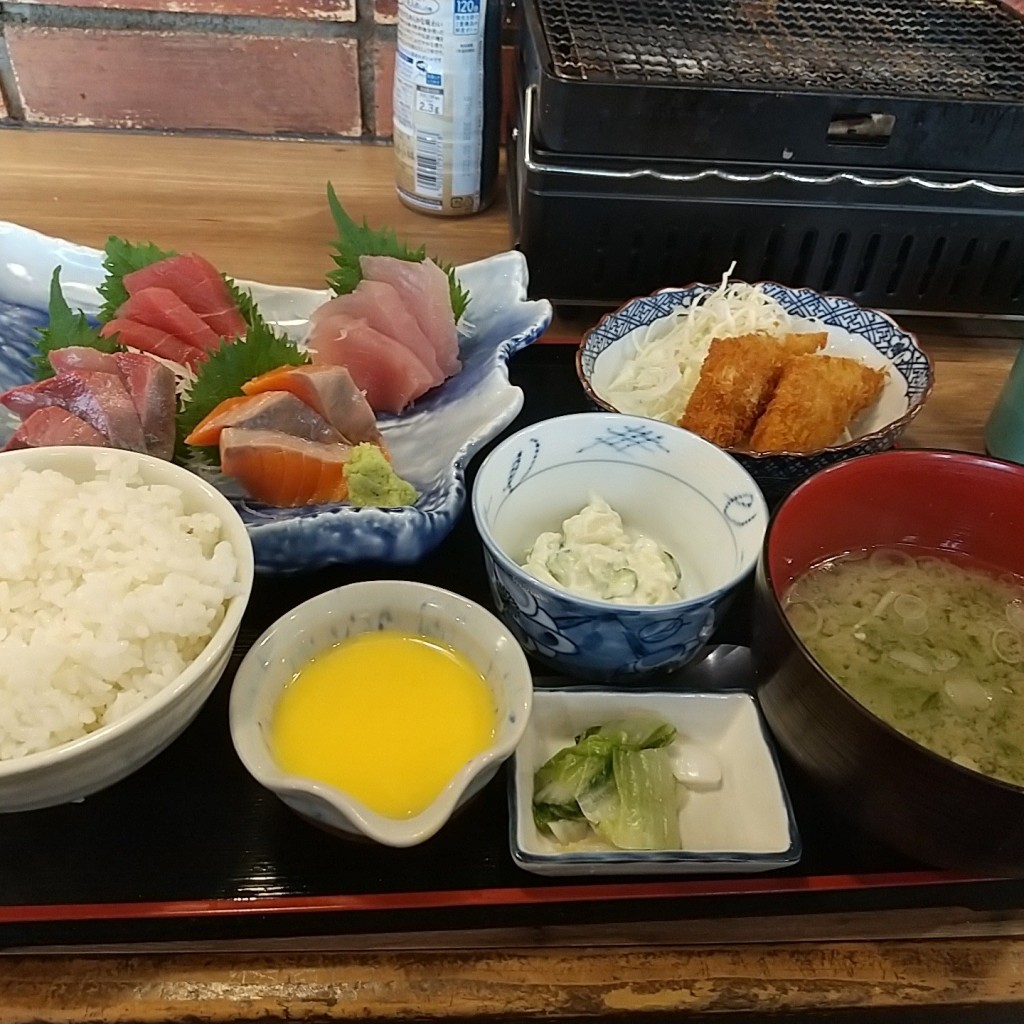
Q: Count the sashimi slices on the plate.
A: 12